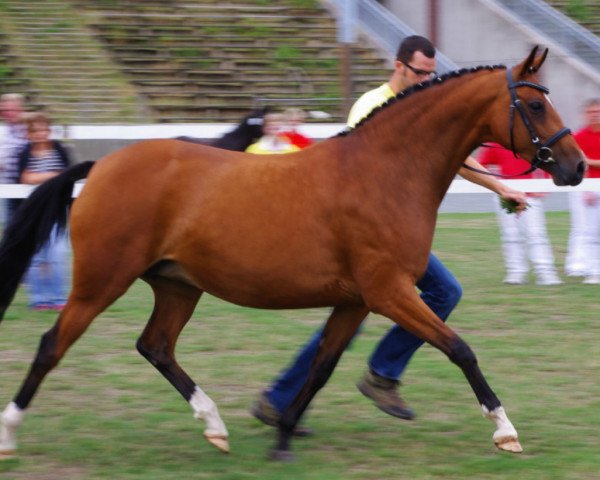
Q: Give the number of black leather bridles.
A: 1